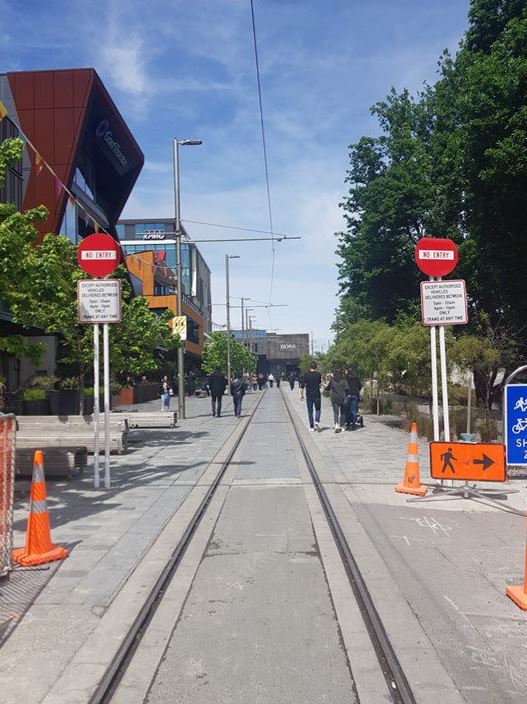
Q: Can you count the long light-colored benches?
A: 3